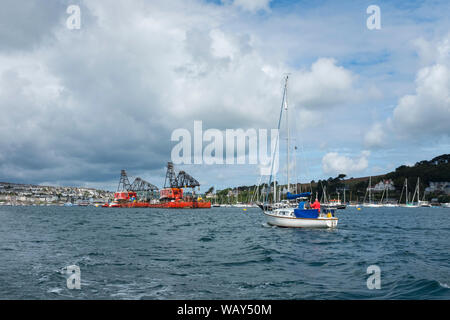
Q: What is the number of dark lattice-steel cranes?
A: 2